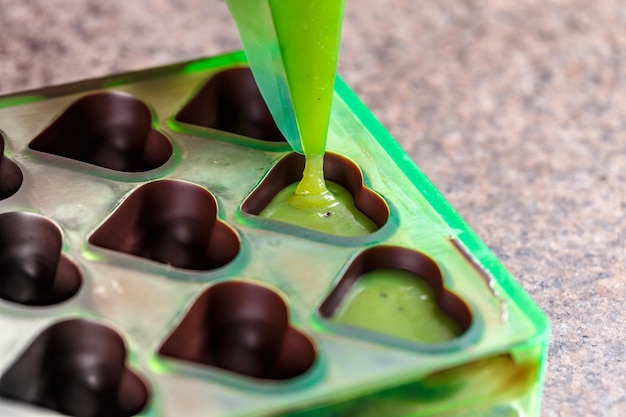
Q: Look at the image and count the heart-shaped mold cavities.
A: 9